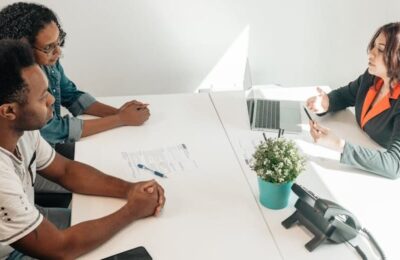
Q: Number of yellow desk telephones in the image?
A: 0